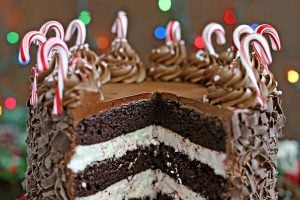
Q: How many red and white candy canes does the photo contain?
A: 10